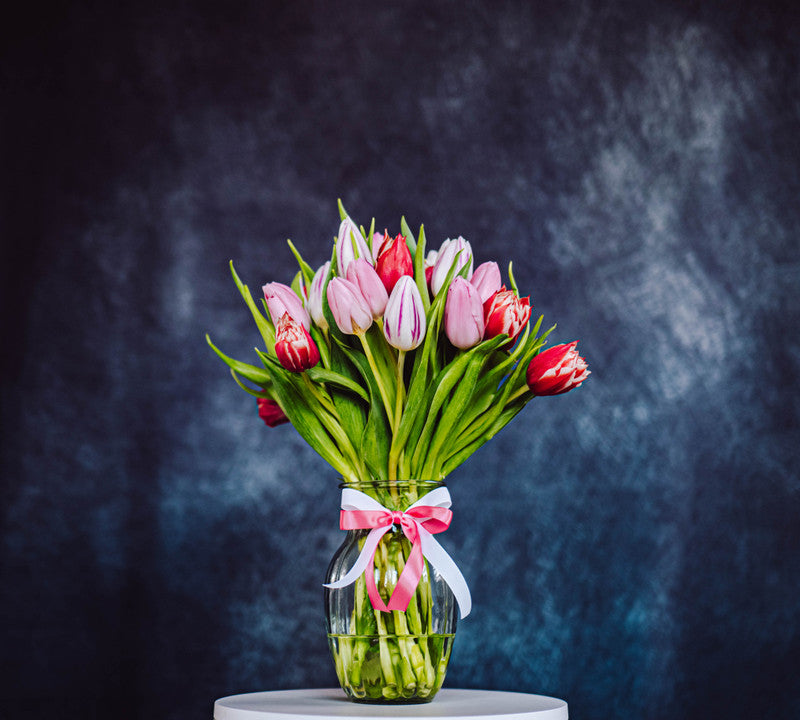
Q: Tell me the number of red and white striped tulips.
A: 3